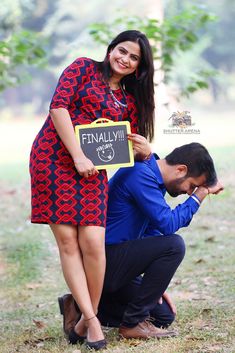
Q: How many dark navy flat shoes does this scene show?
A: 2